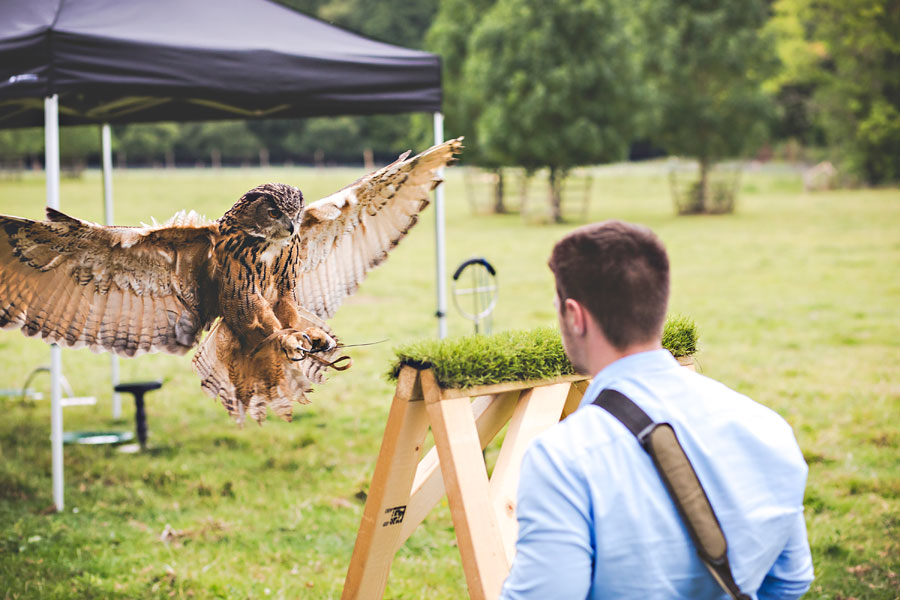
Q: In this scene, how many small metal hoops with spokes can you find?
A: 1